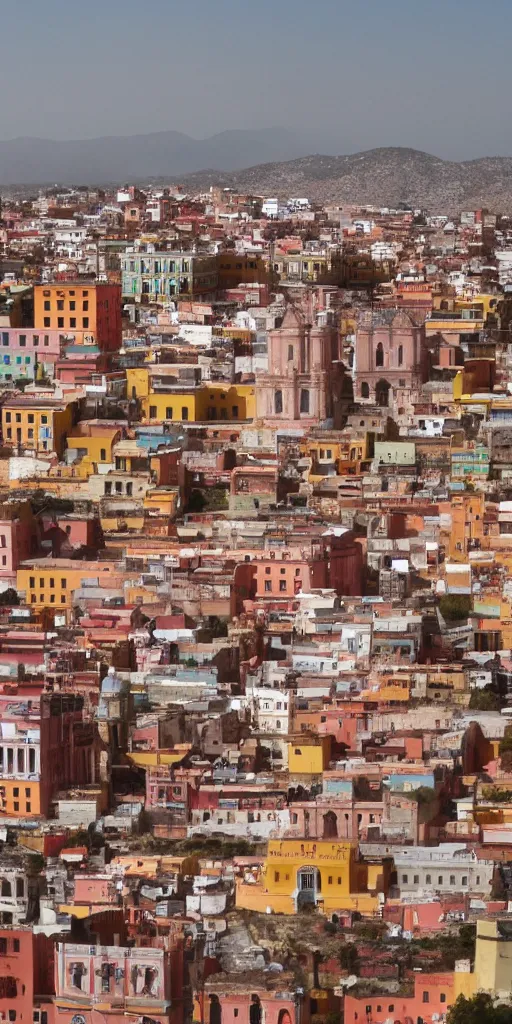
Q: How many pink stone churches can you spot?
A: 2